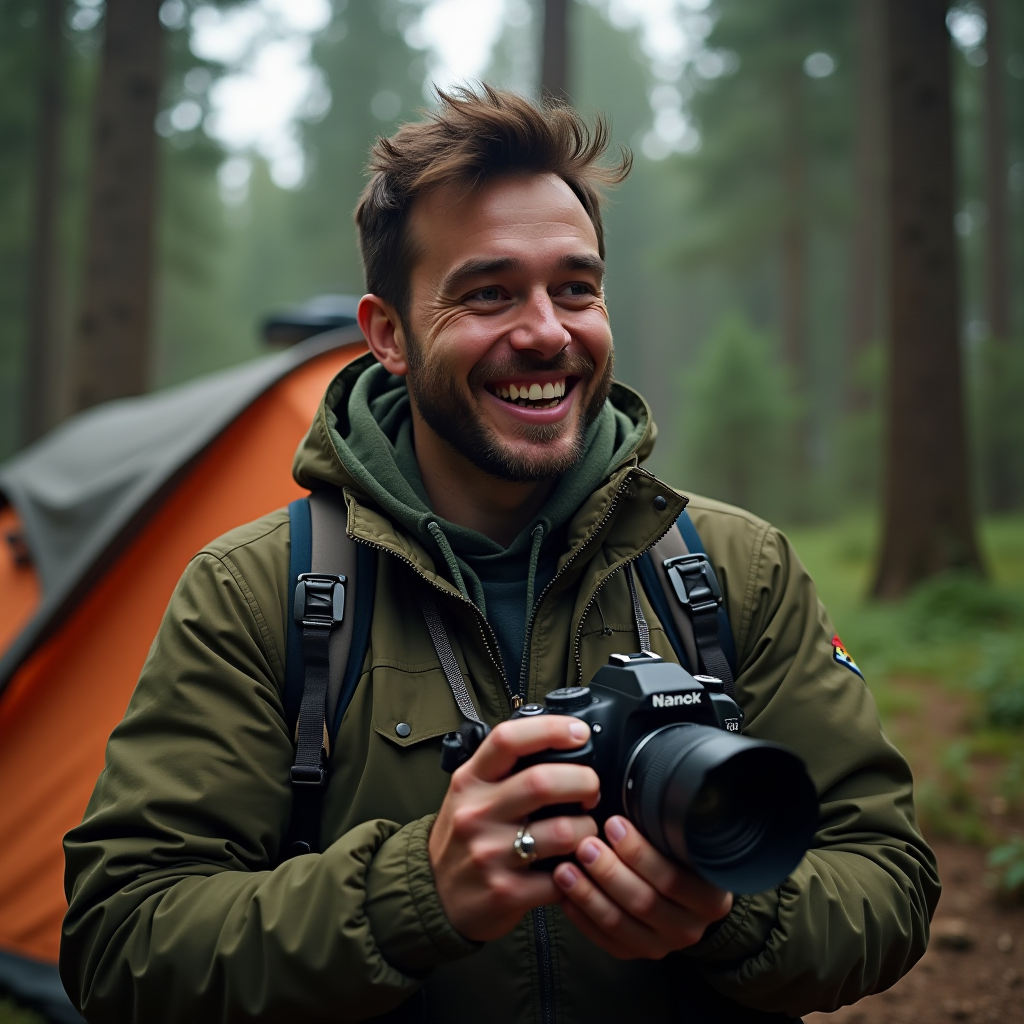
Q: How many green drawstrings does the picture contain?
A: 2